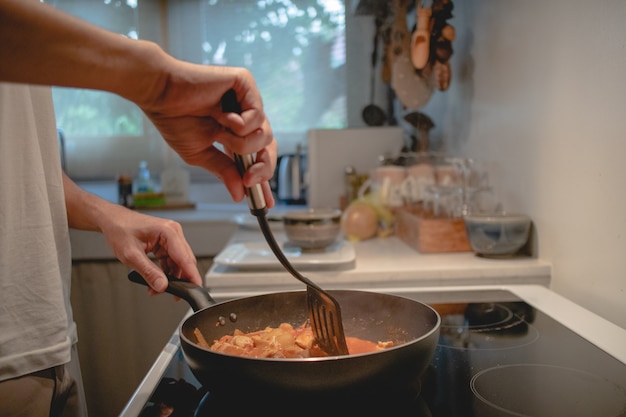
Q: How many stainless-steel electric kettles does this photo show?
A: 1